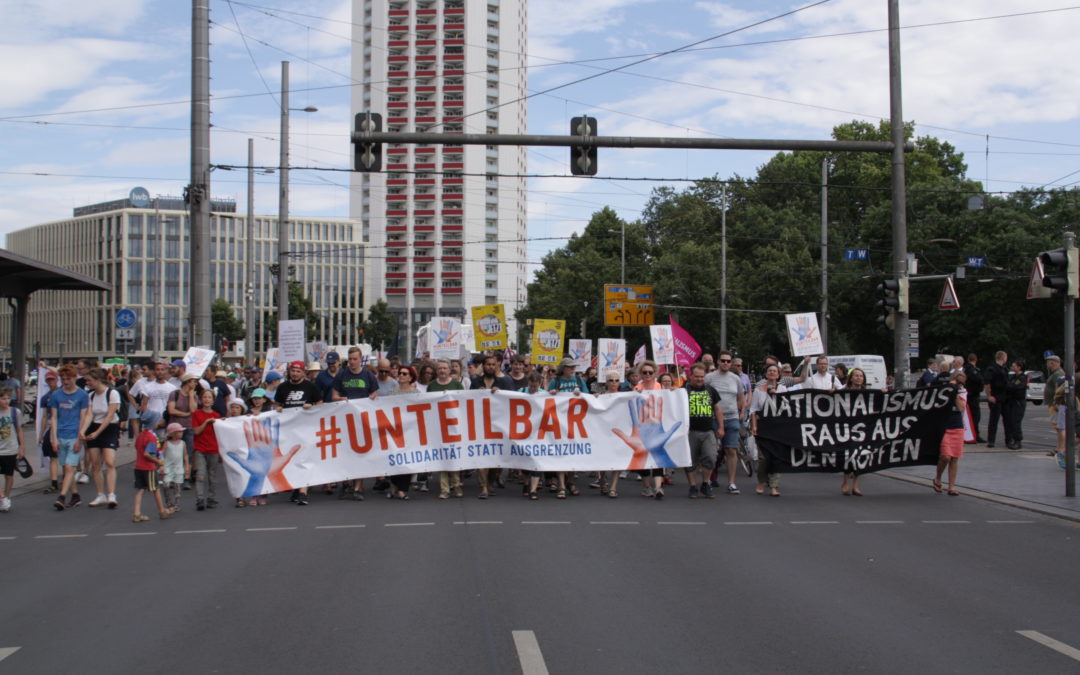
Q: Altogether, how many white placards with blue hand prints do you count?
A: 8